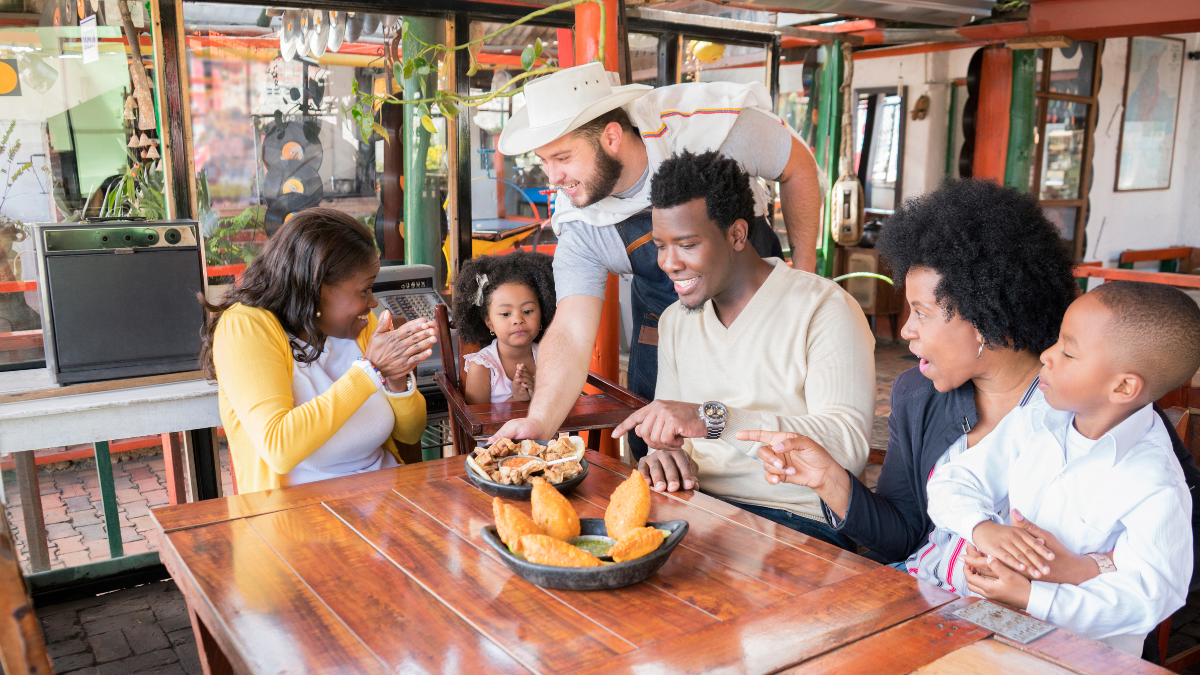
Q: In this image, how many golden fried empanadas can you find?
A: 5